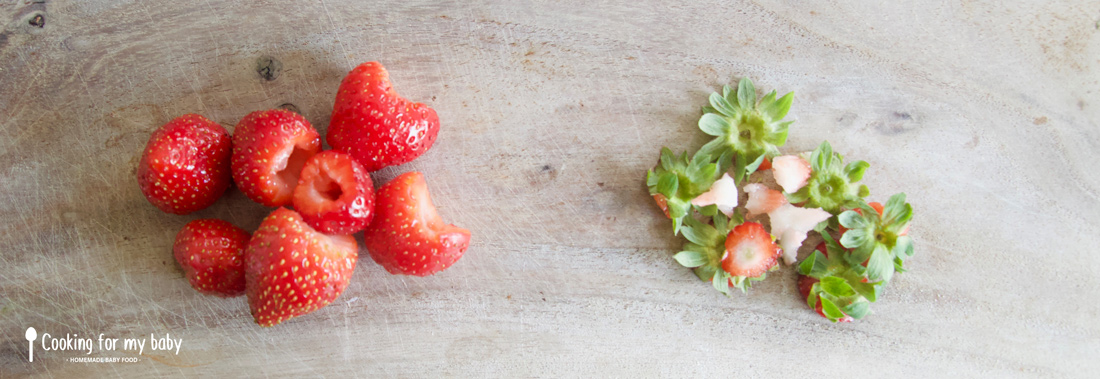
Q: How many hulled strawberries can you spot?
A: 7